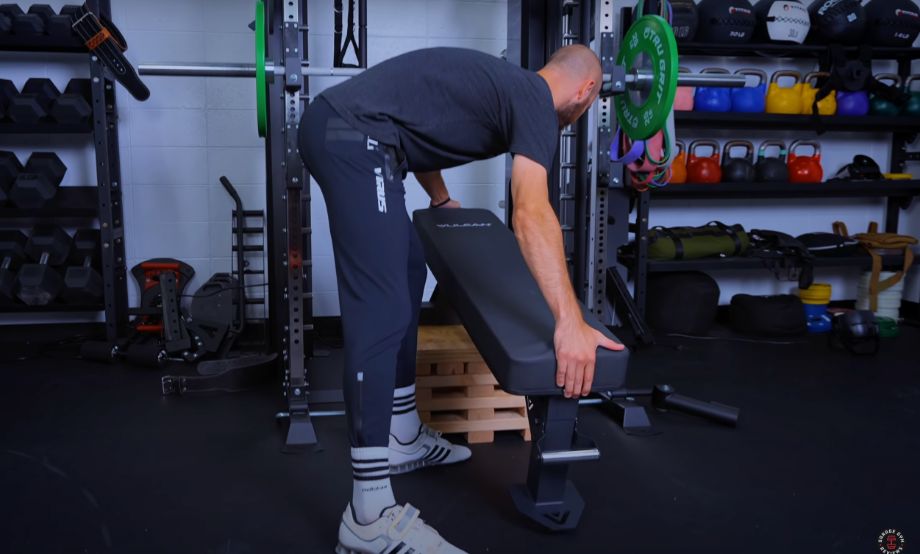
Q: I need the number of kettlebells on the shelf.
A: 13